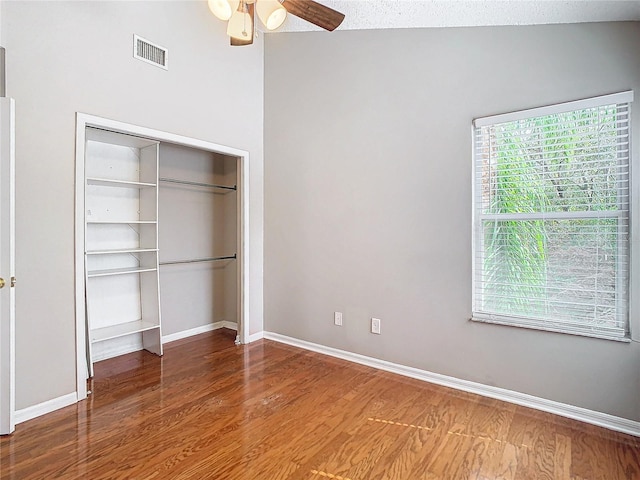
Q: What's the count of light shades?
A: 3